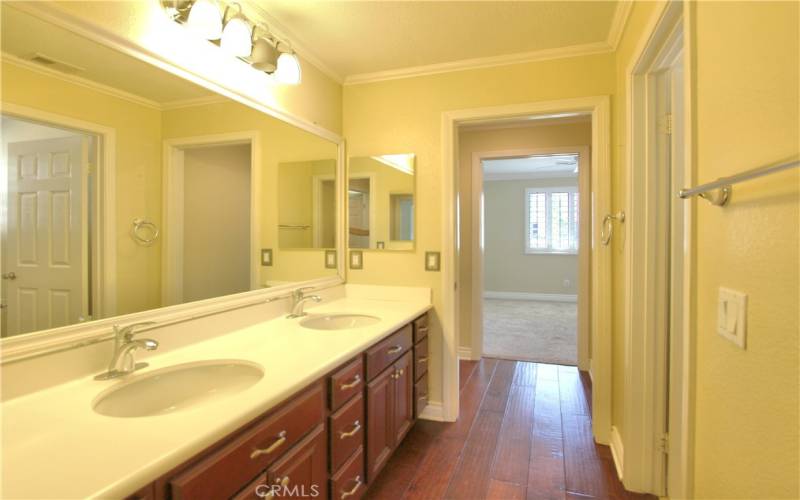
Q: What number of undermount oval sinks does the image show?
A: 2